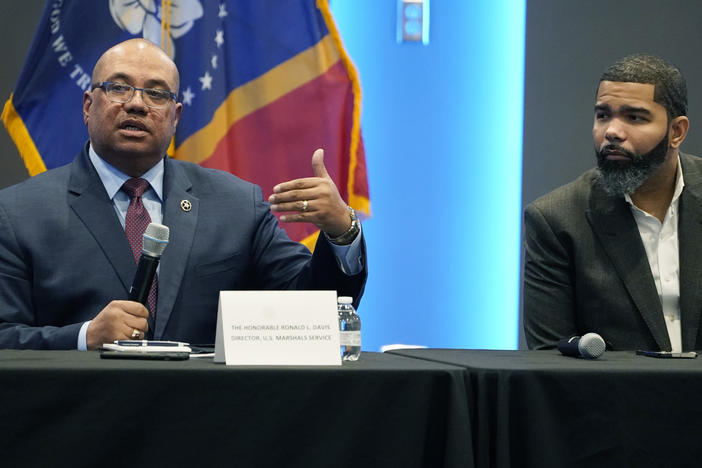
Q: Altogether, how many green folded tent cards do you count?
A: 0